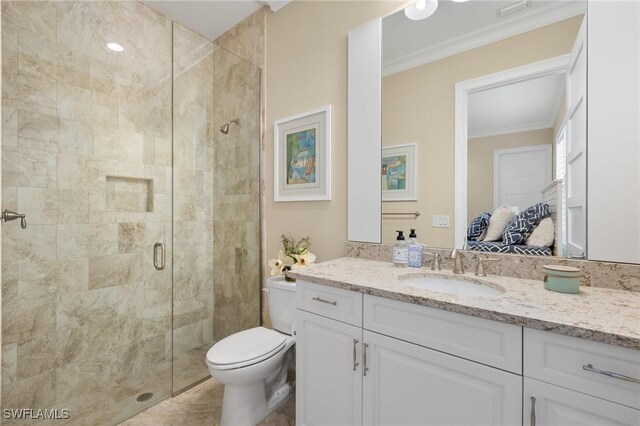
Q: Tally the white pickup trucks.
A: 0